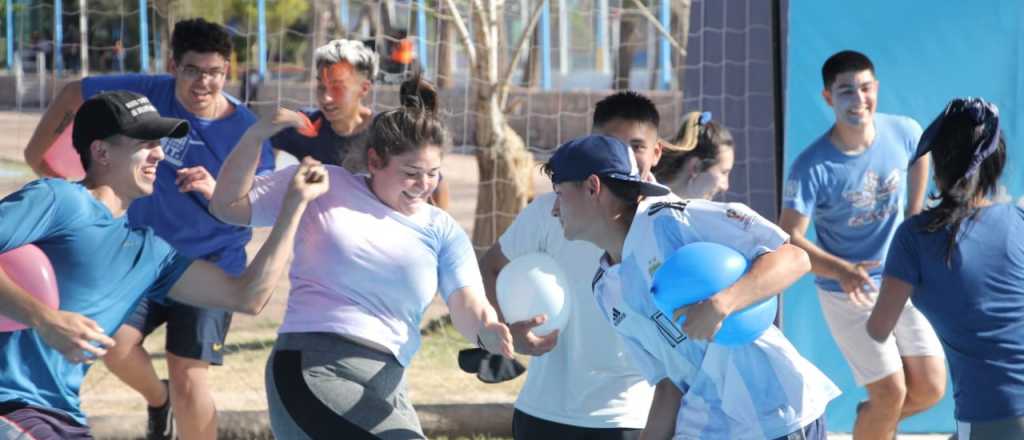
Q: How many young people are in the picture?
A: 9